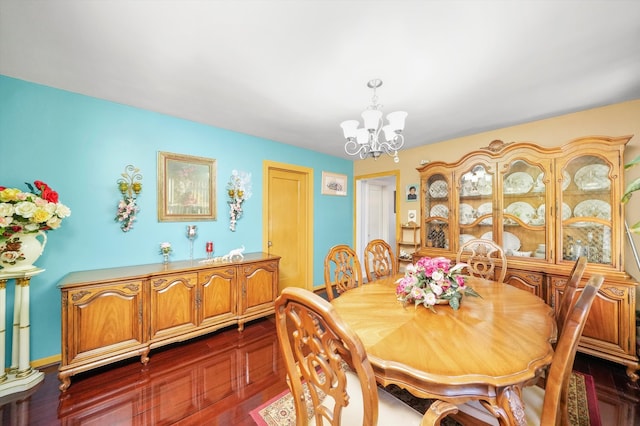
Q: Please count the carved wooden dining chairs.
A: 6